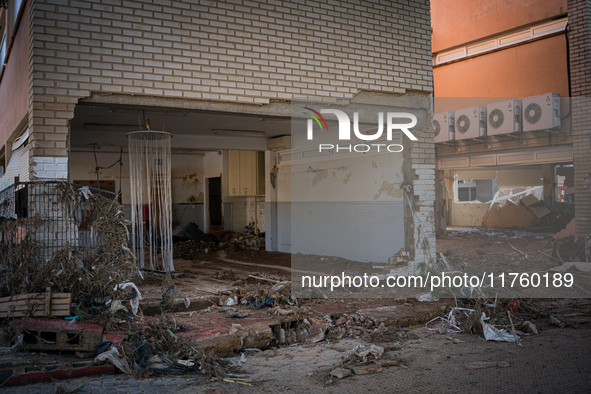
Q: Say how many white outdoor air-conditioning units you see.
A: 4